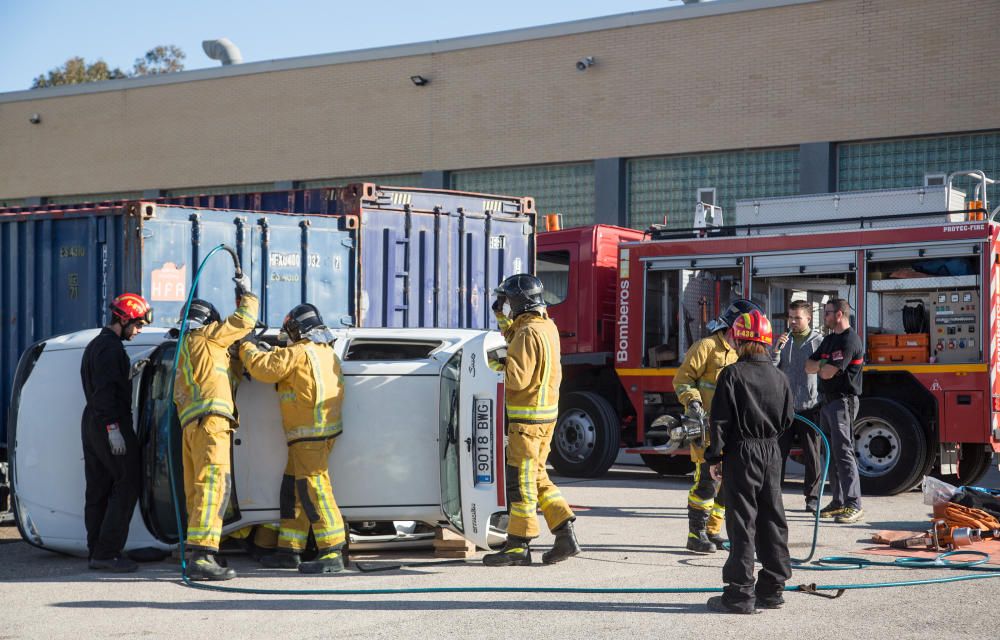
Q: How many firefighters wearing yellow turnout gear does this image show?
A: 4